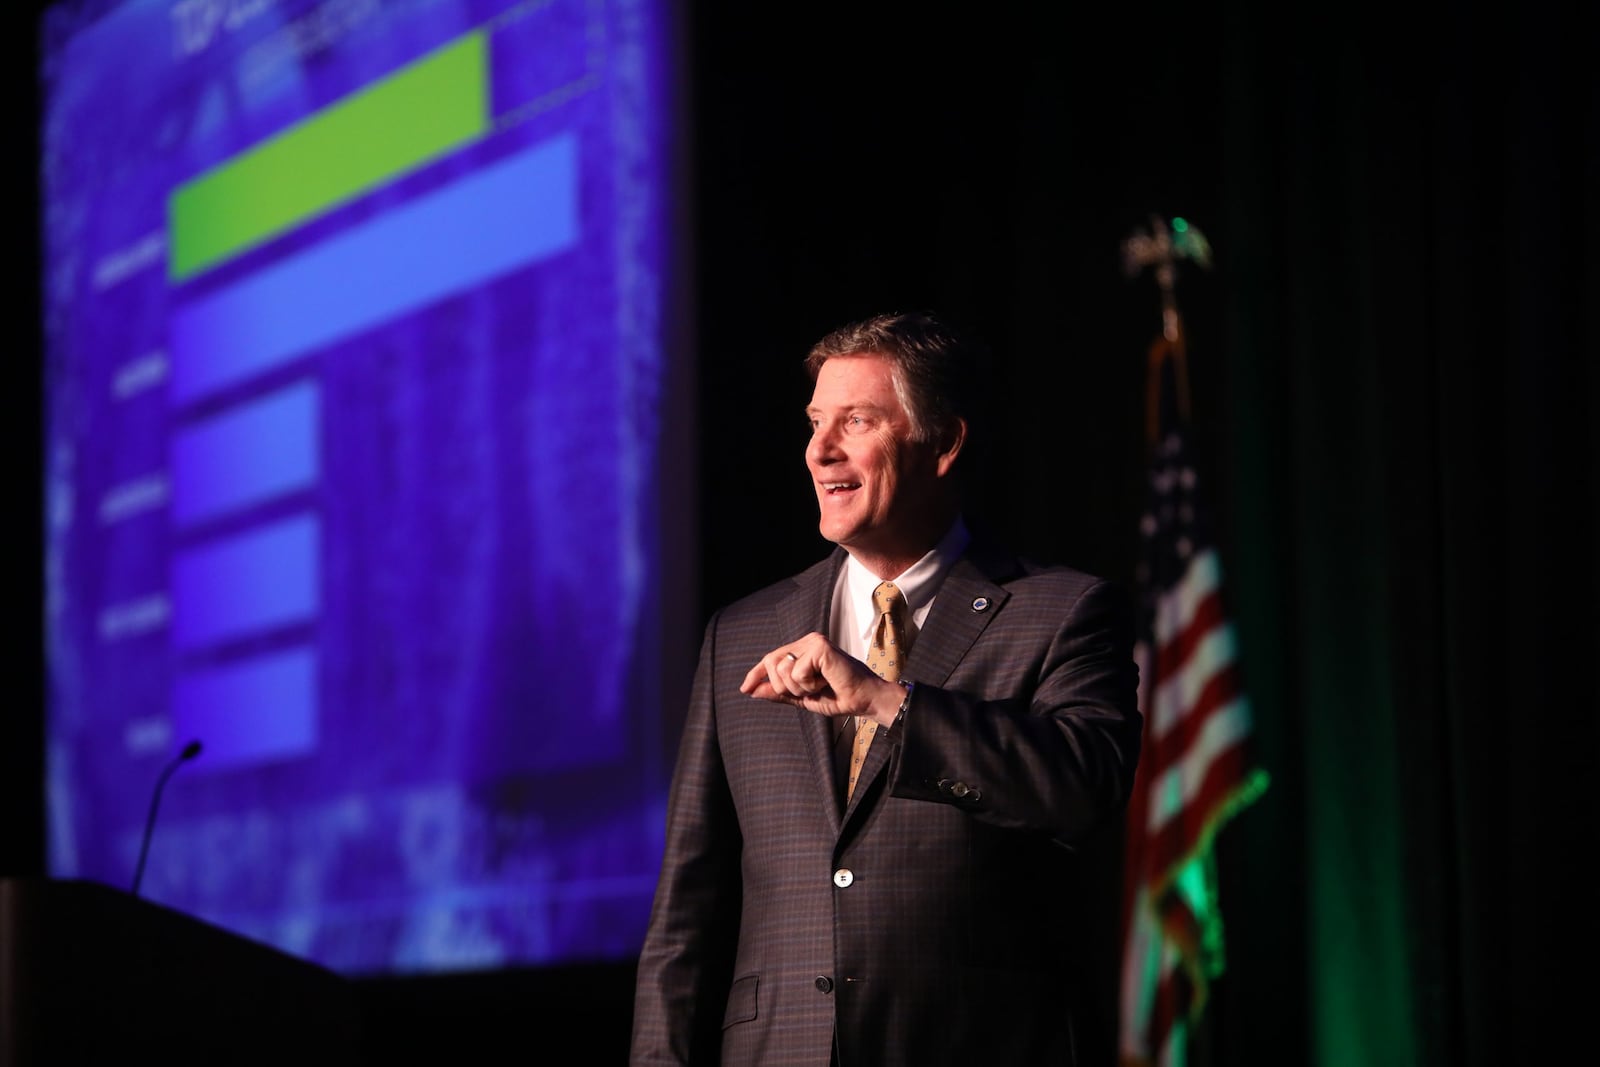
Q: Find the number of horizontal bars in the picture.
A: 5